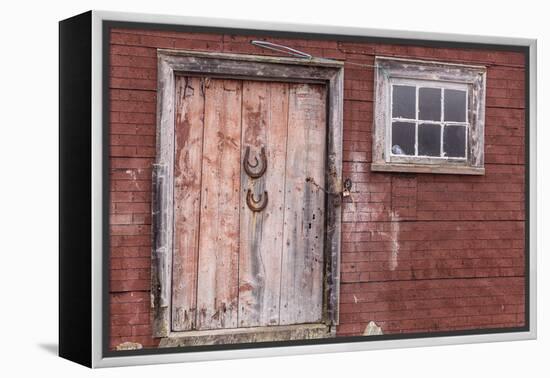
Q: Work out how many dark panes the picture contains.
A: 6